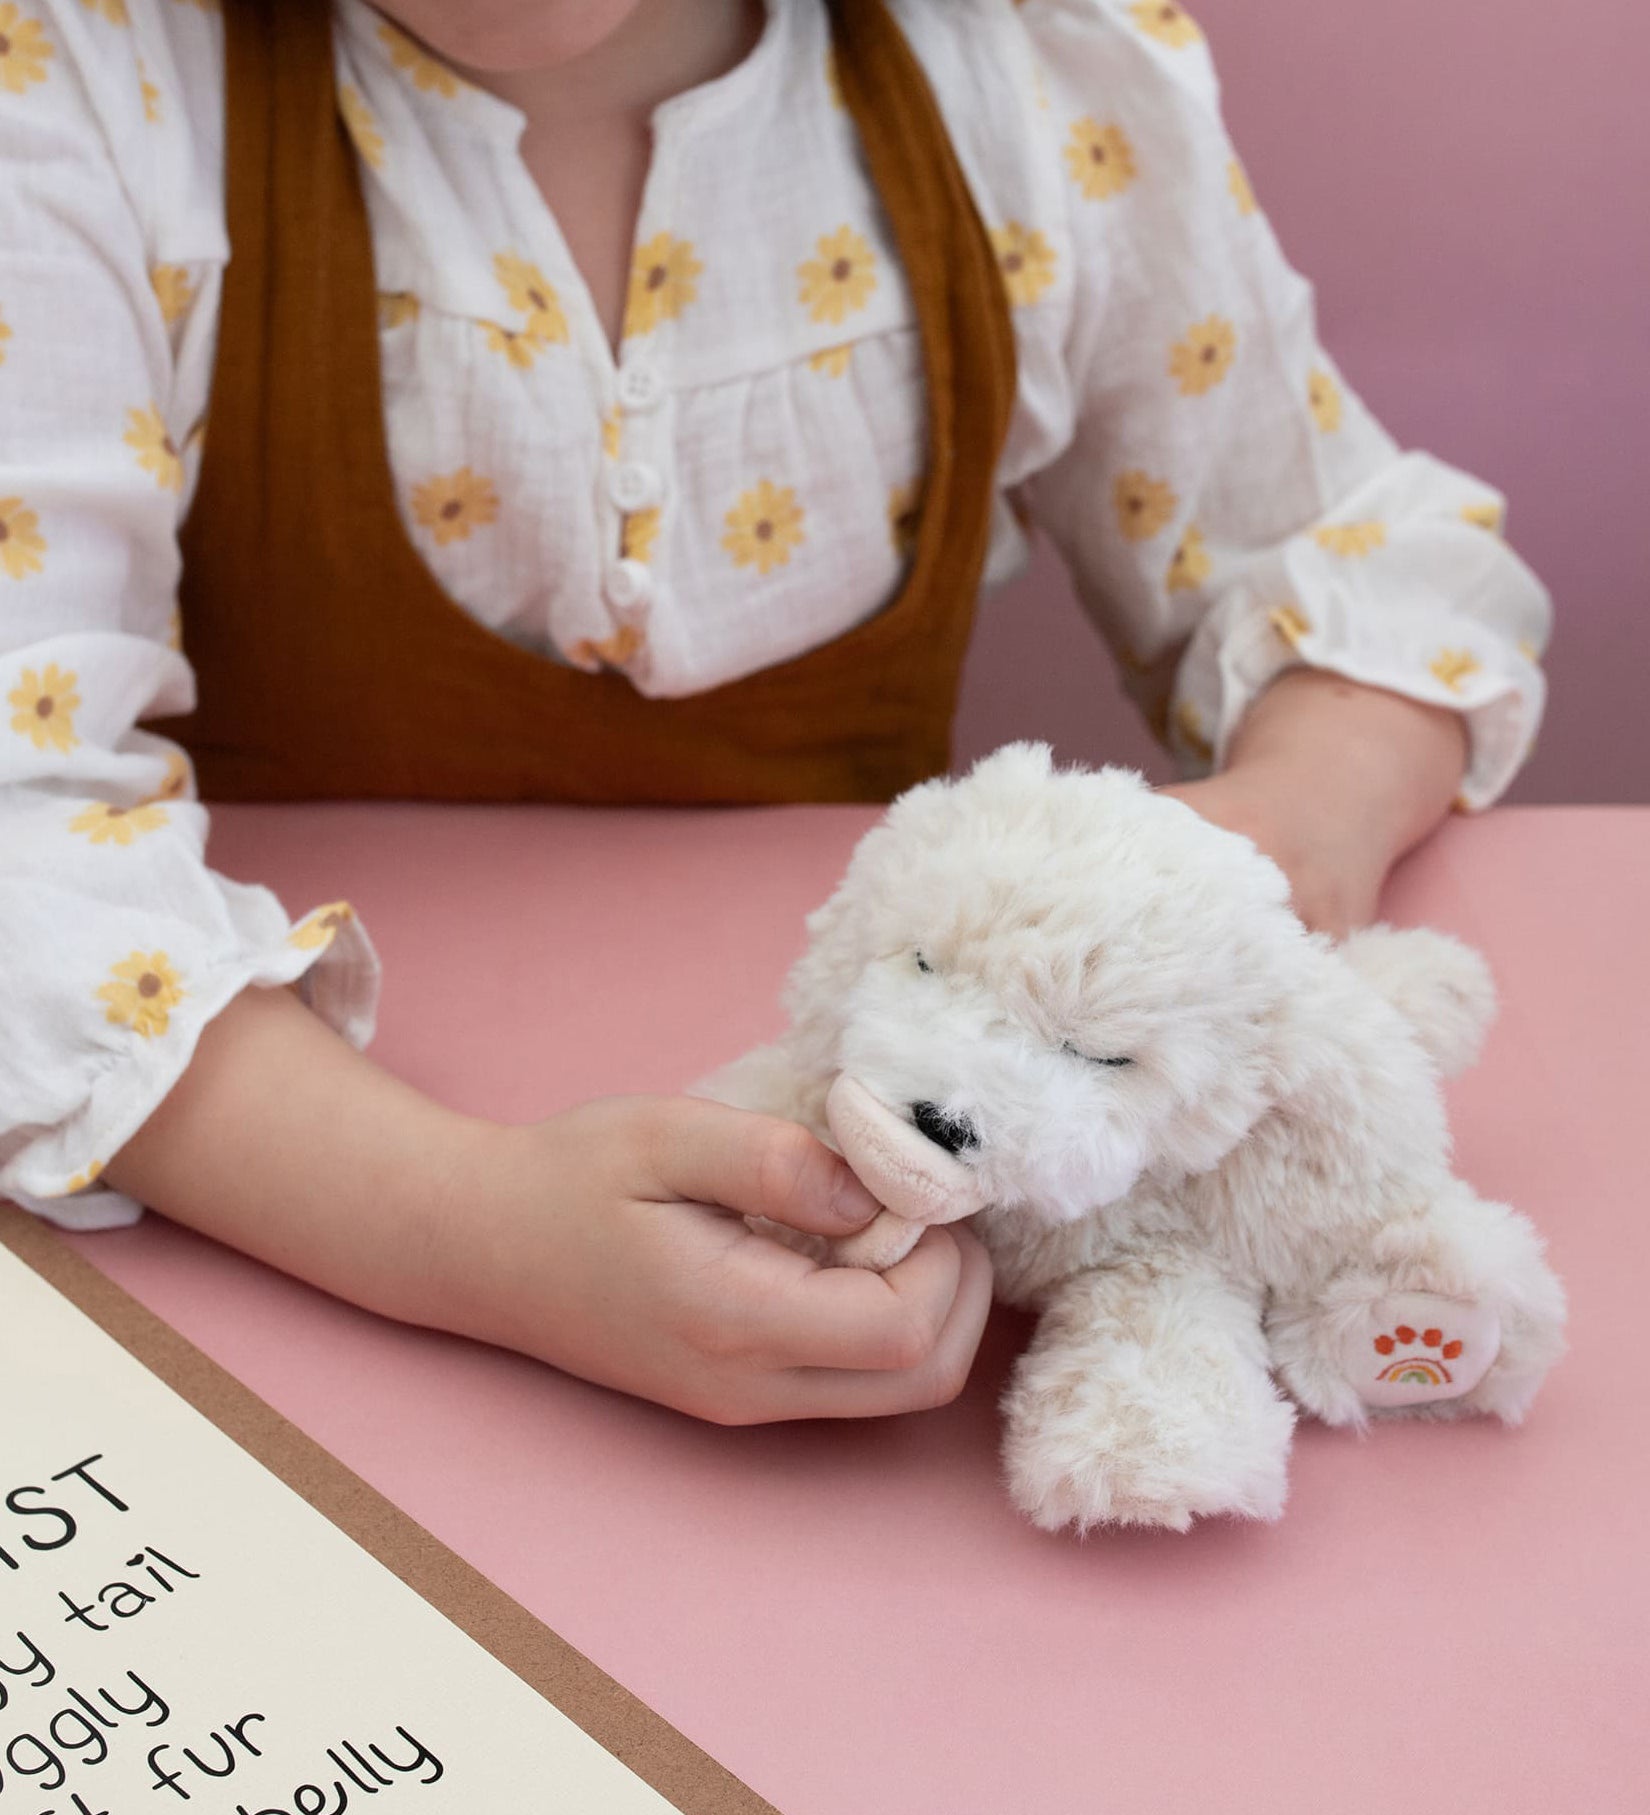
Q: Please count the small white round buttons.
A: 3